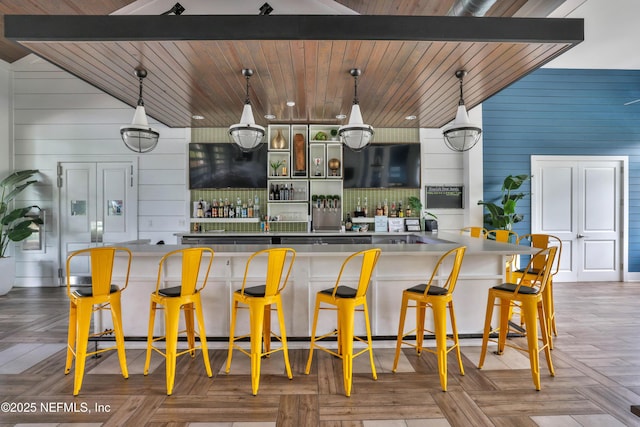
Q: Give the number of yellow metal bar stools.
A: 9